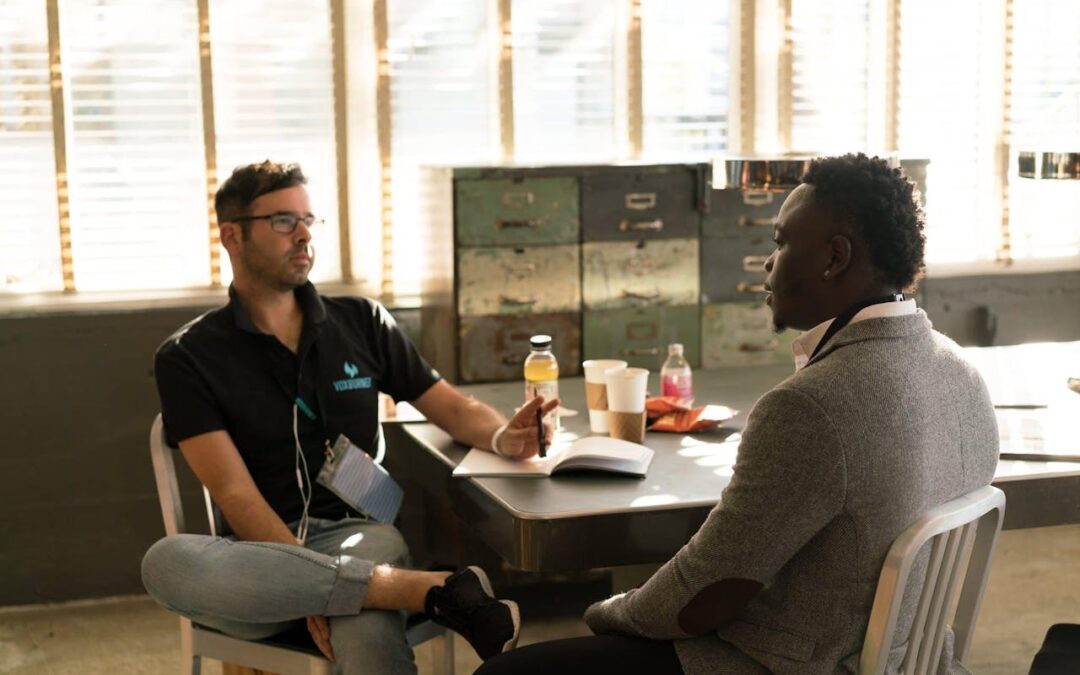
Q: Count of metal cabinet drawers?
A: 9